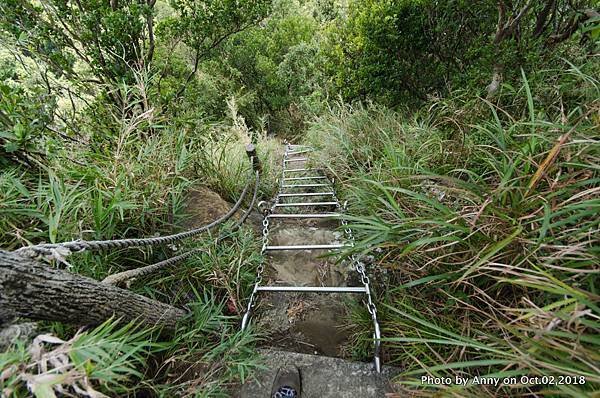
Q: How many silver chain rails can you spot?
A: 2